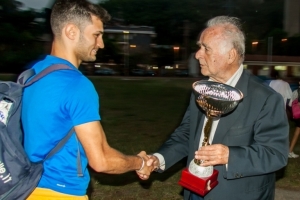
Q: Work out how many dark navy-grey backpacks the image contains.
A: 1